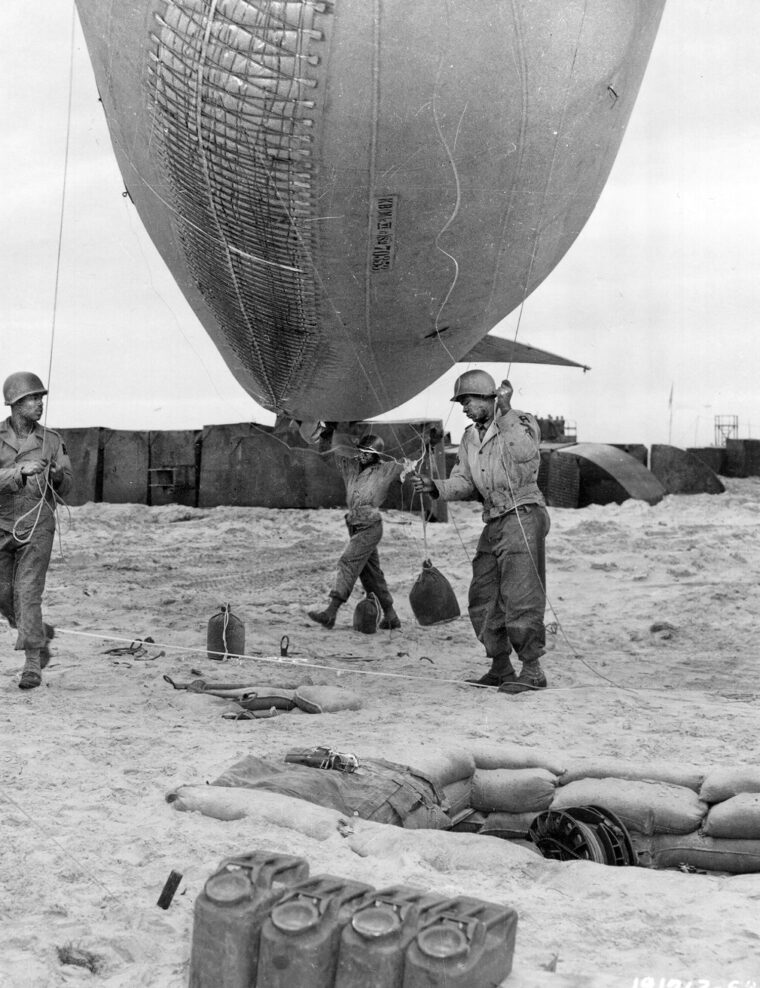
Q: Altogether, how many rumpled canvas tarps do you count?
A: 1